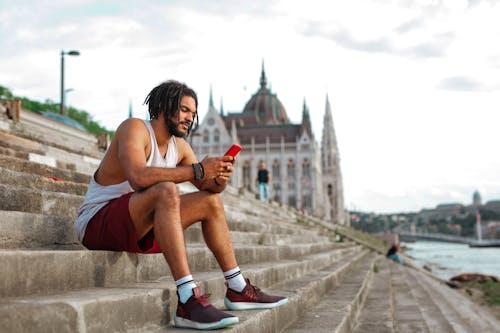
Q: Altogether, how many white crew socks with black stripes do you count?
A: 2